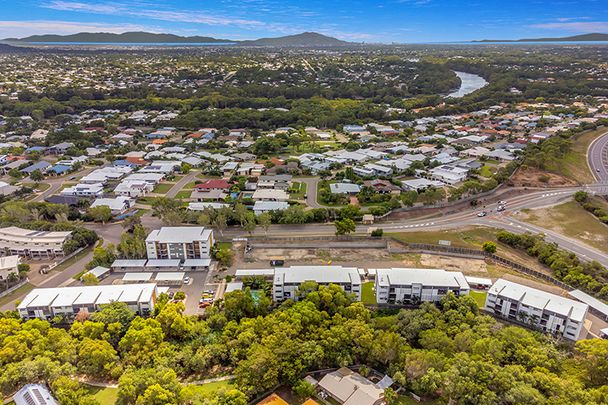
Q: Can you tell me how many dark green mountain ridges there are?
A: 3